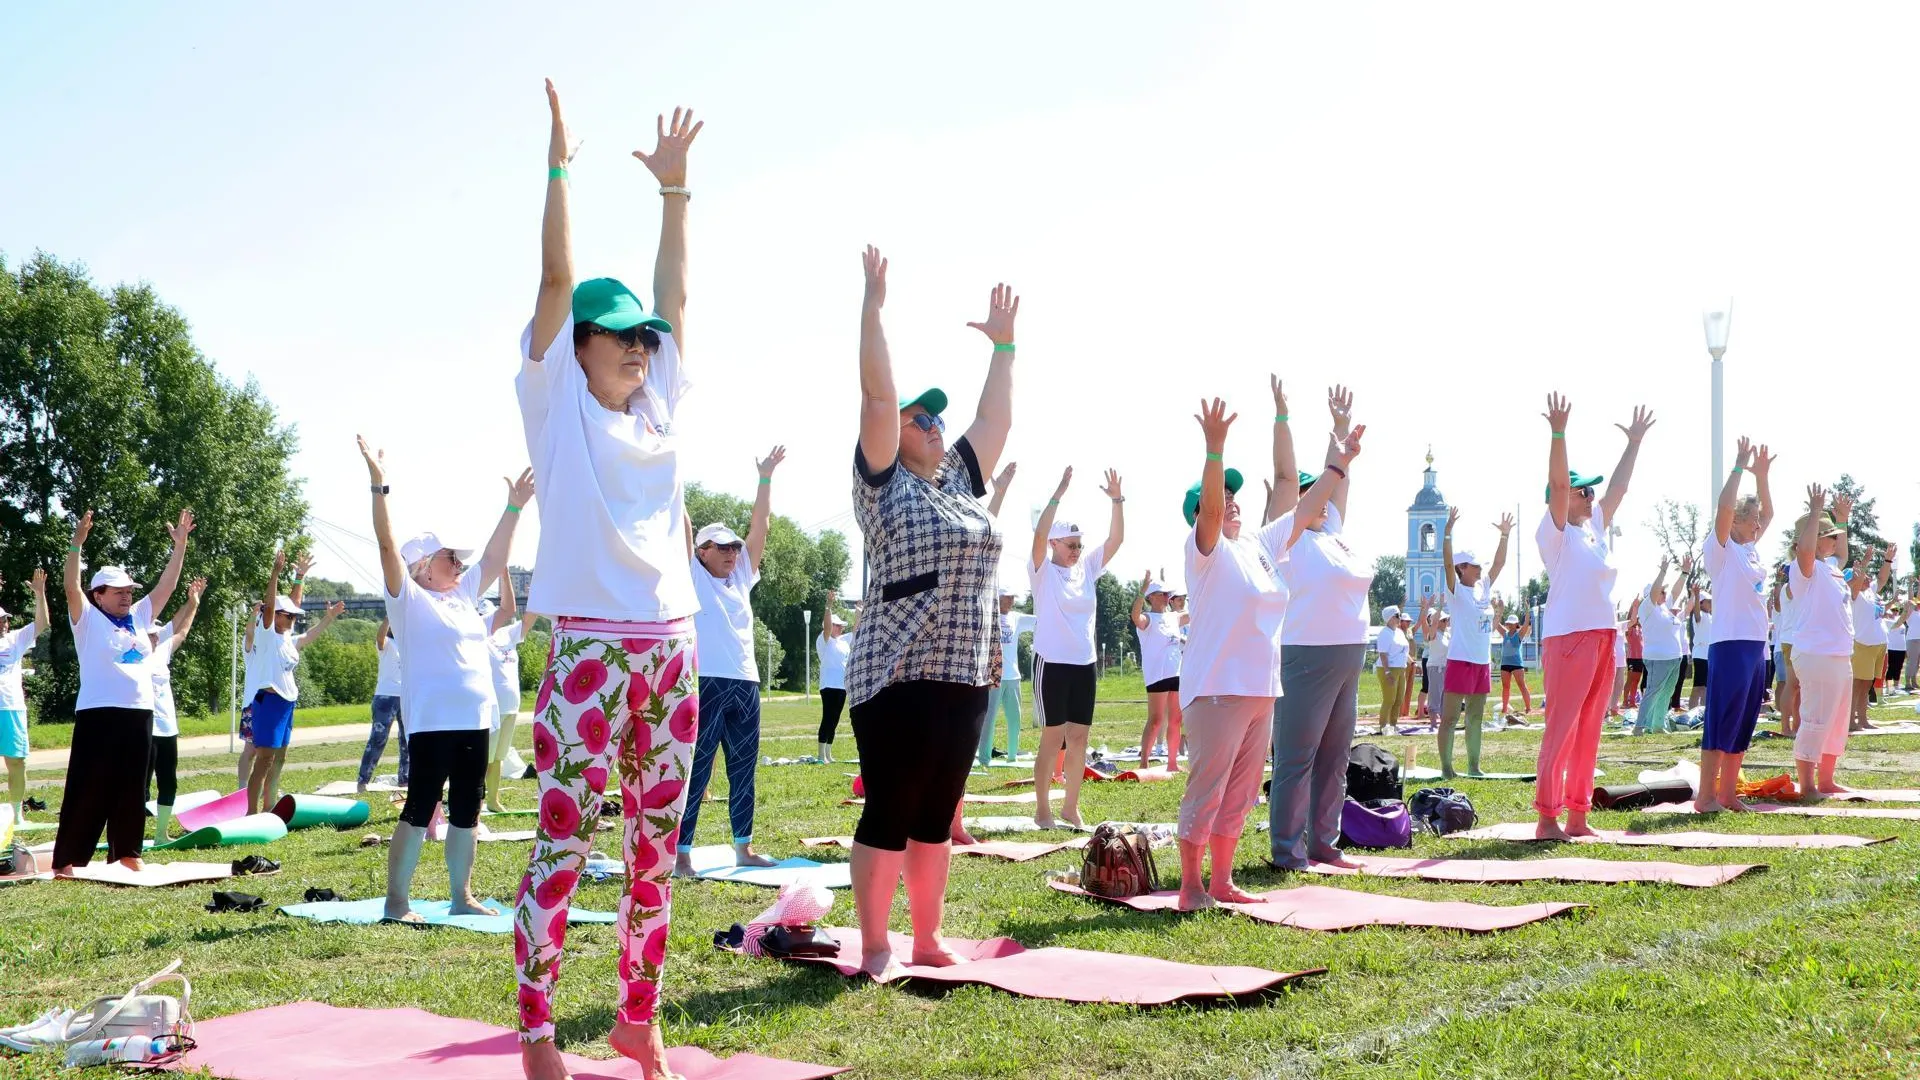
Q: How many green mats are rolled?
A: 2